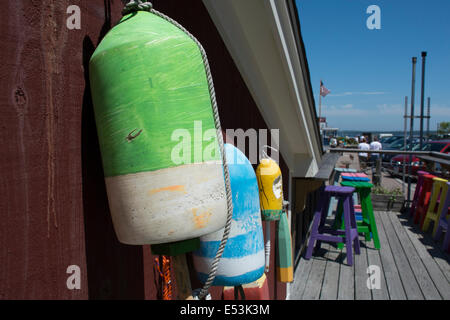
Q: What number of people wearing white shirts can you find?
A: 2